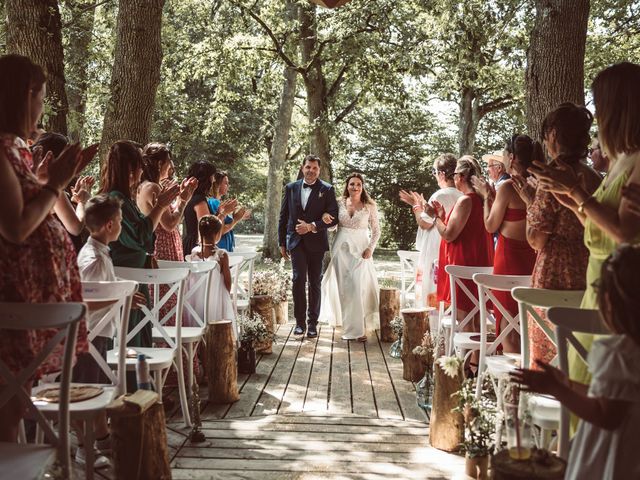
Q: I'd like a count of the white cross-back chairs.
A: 12